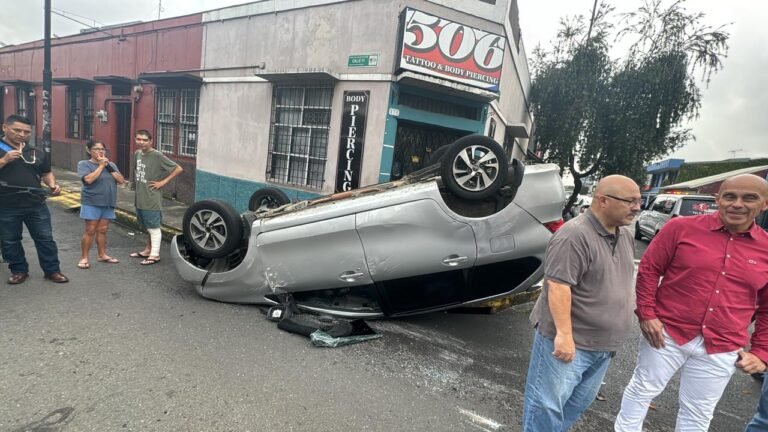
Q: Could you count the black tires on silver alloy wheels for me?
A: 2